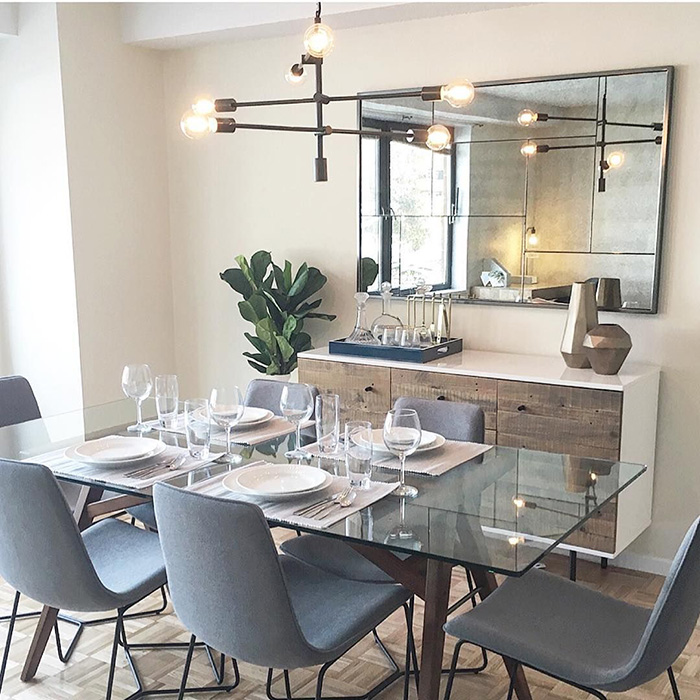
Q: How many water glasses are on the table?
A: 4